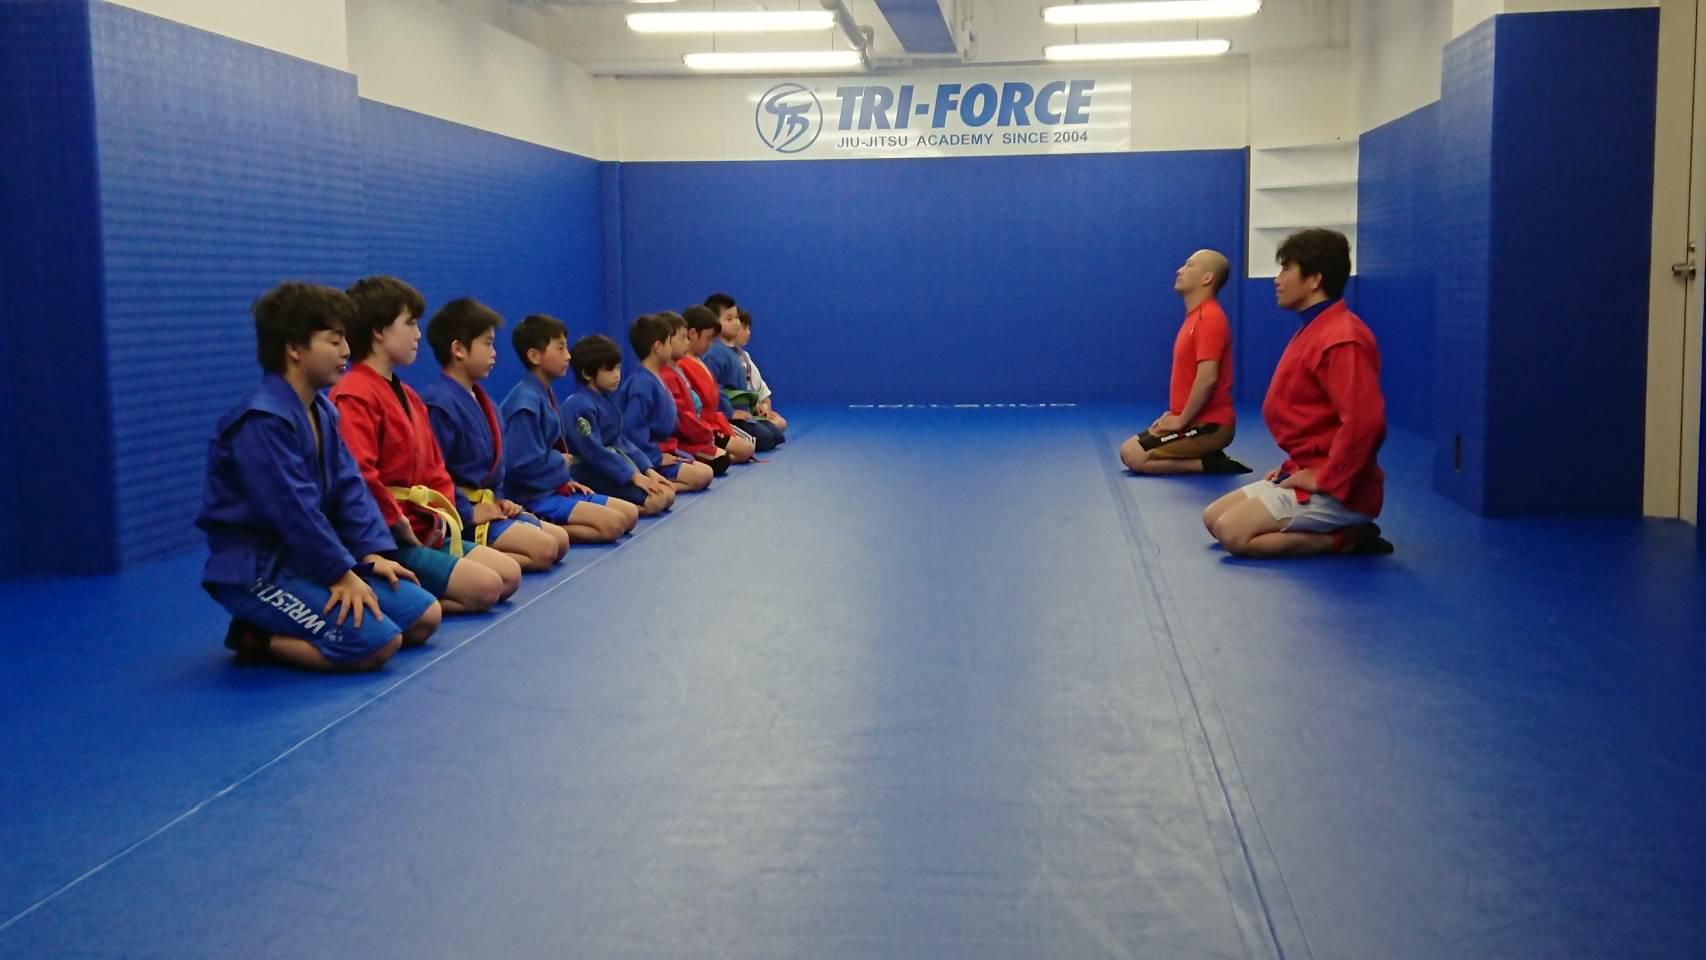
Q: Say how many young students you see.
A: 10